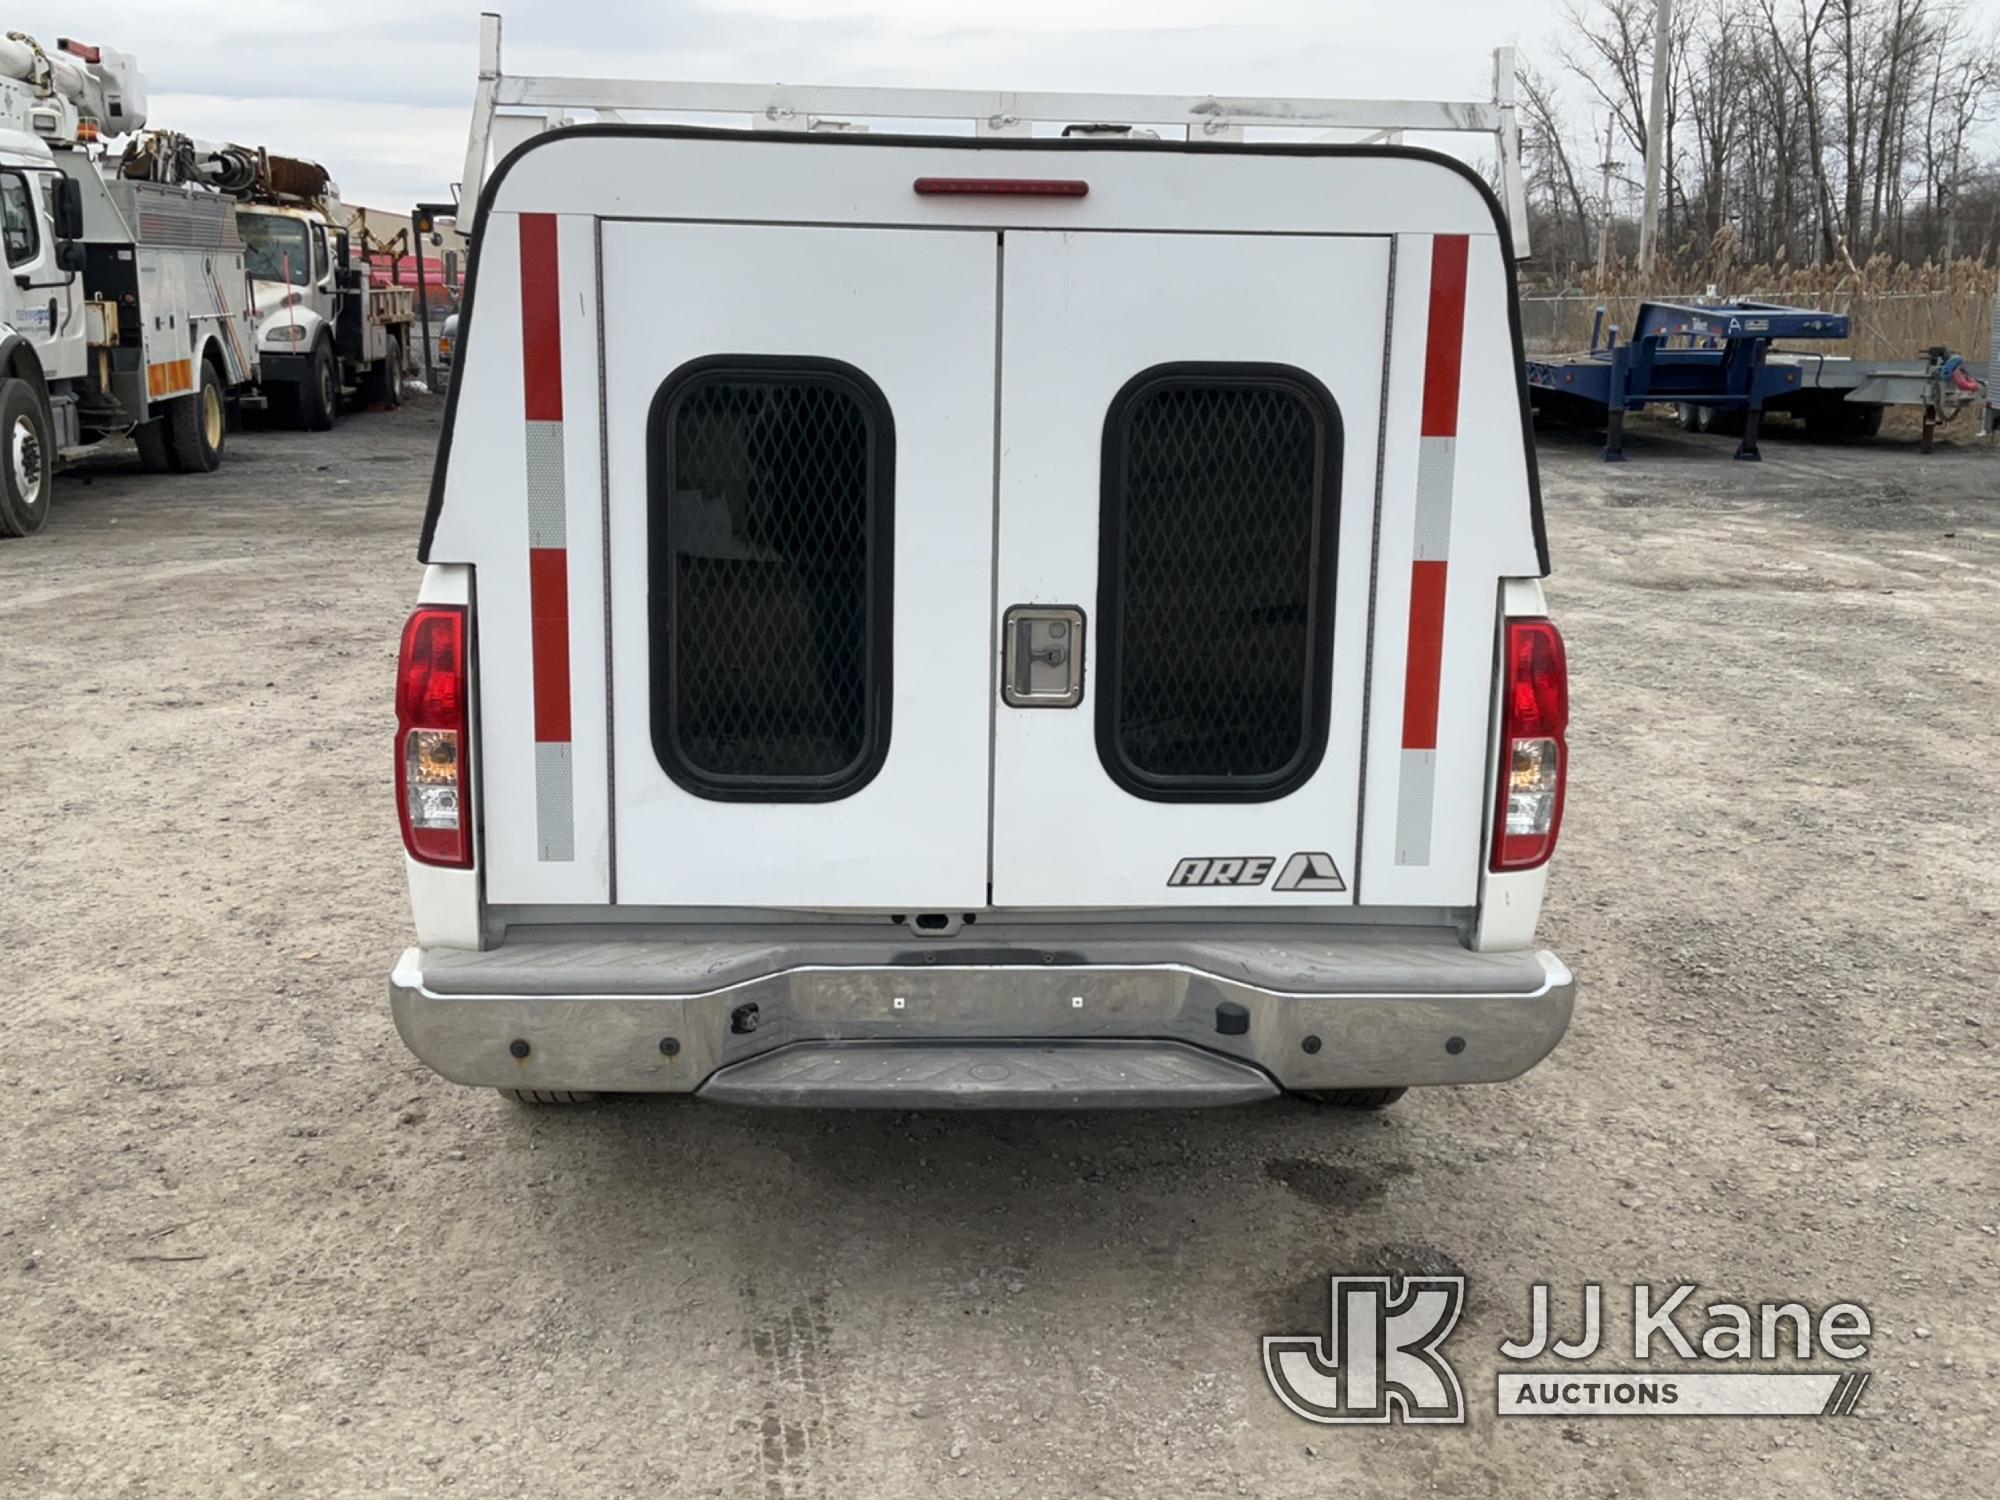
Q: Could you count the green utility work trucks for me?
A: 0